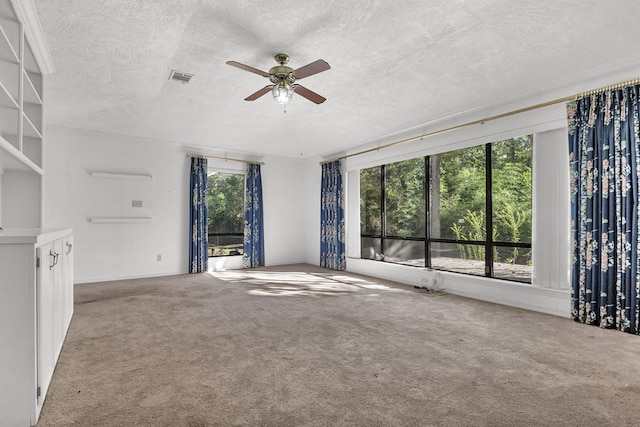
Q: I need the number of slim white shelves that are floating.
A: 2